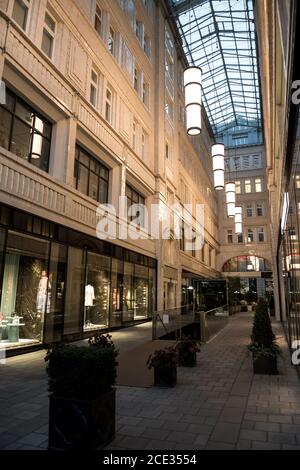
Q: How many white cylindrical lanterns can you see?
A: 4